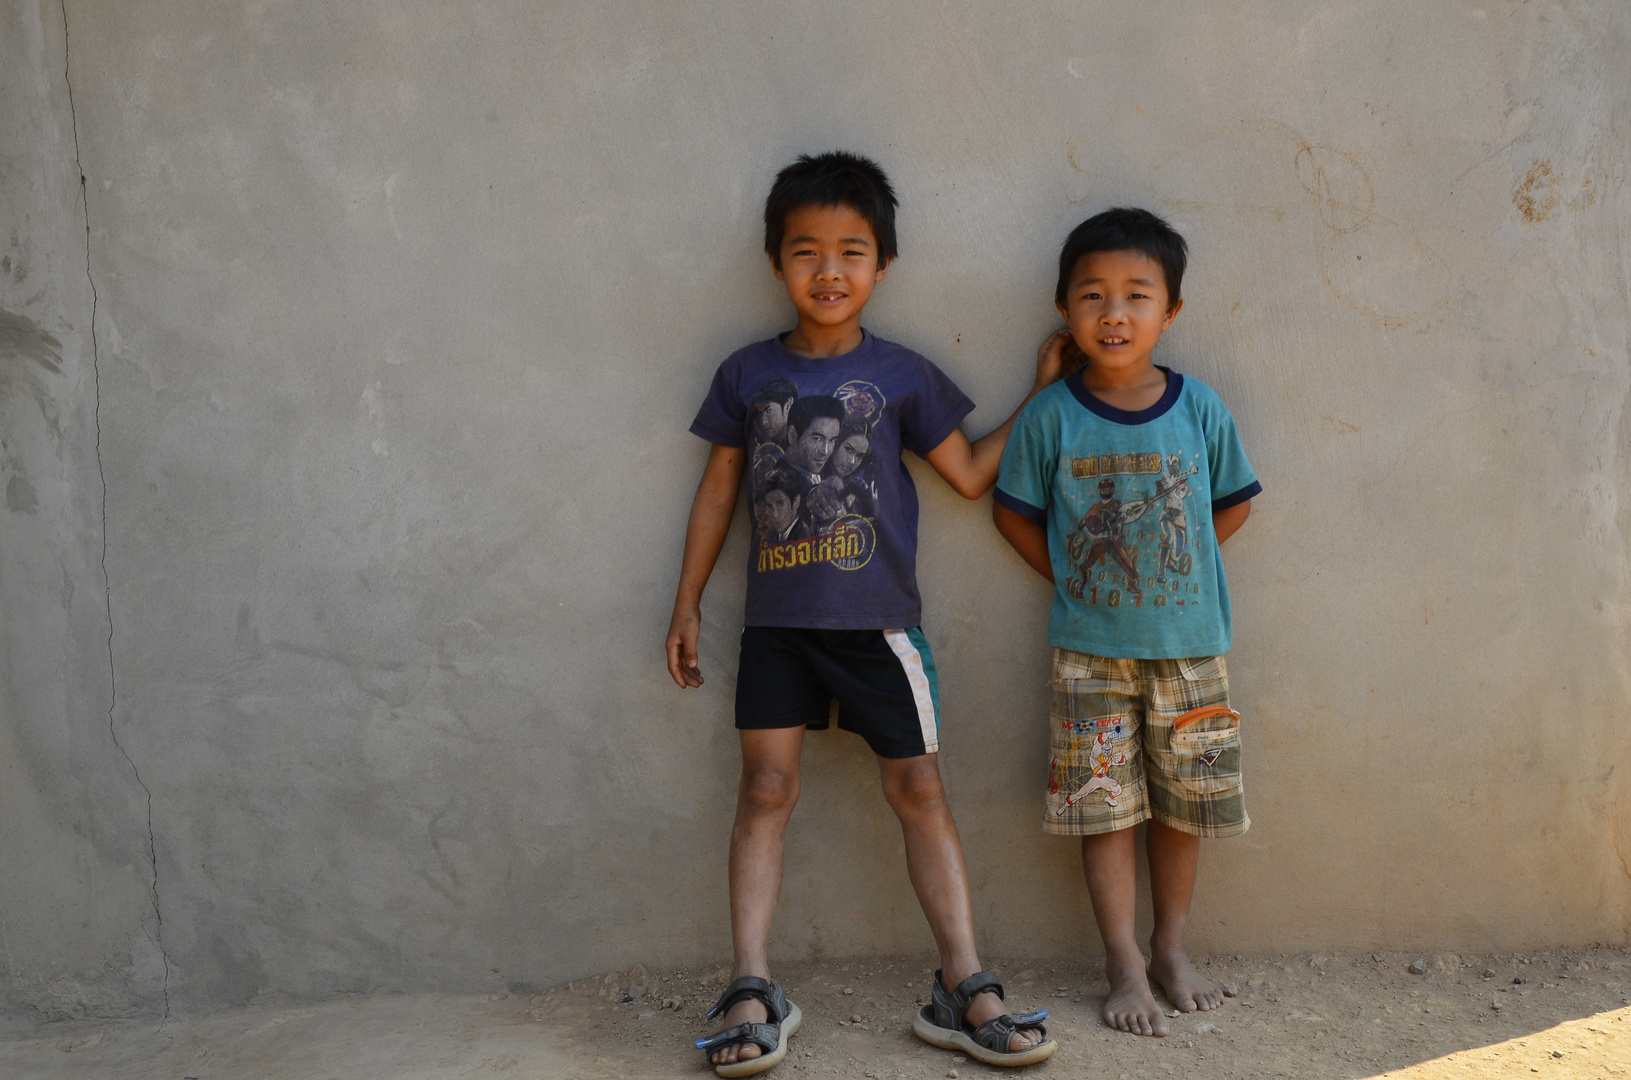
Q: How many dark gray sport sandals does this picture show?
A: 2